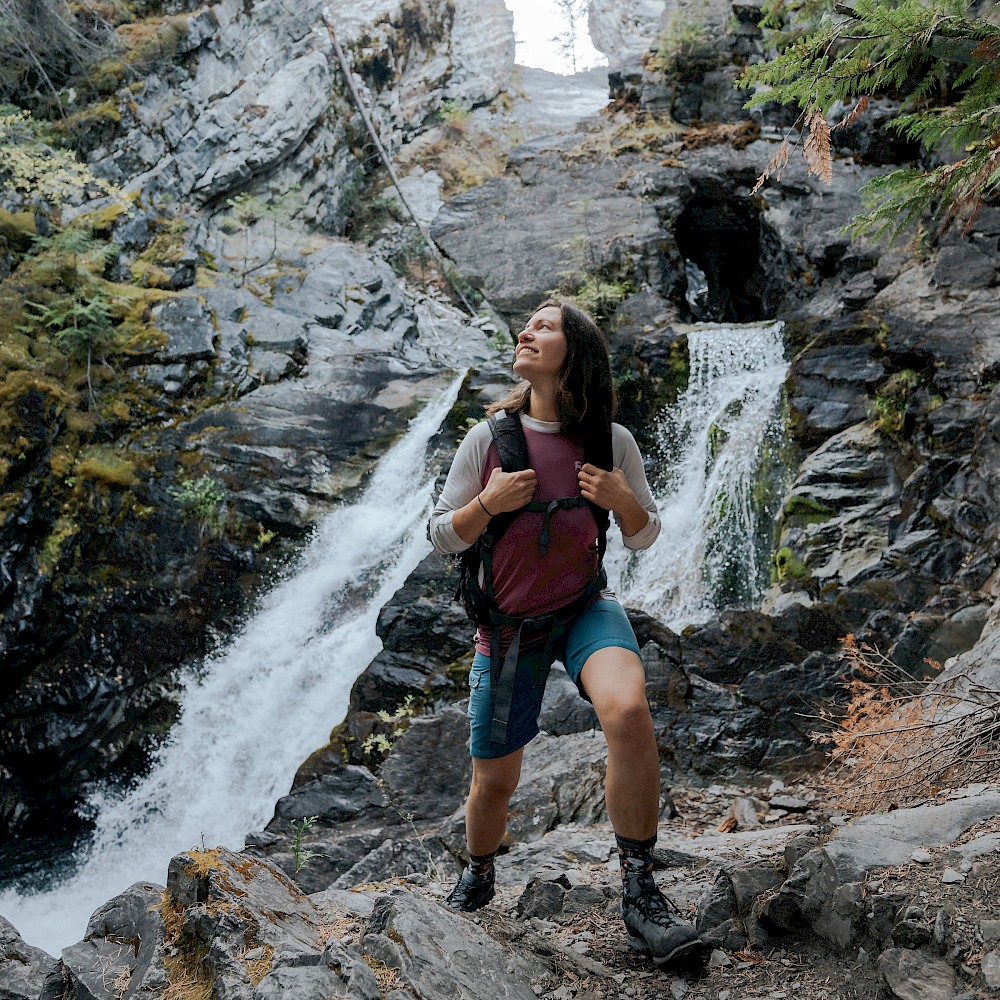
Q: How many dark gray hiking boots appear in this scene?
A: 2